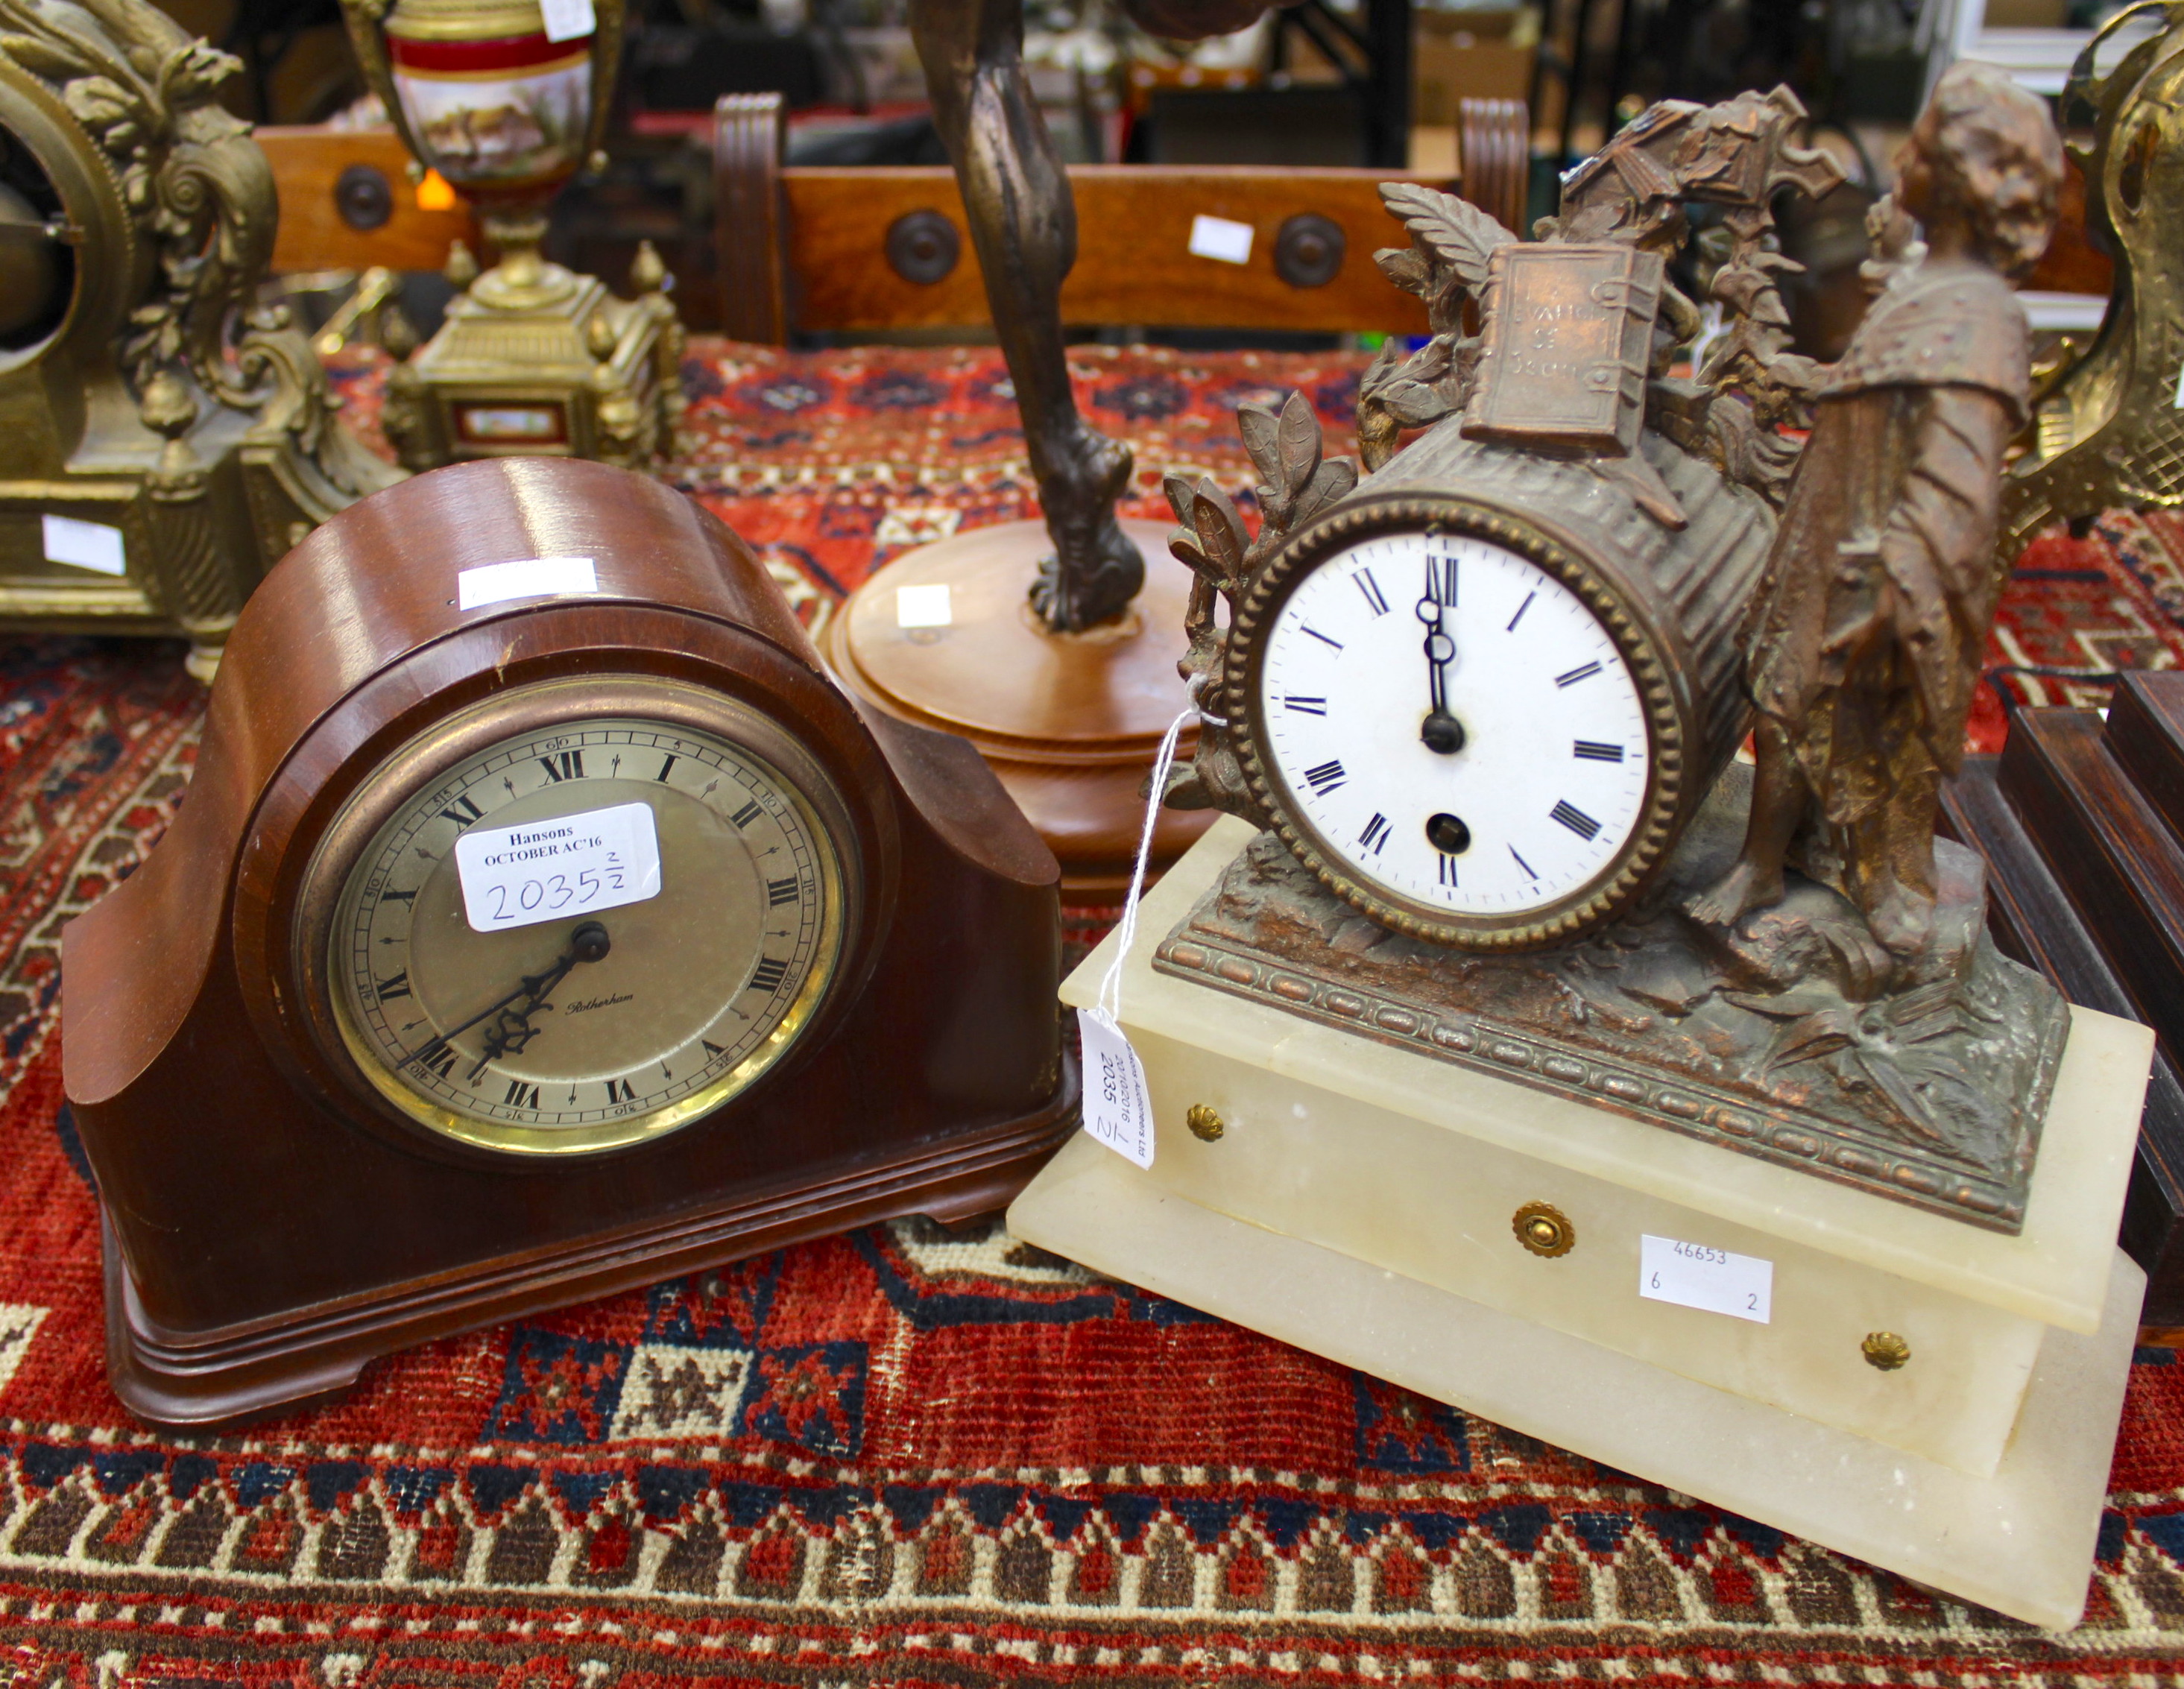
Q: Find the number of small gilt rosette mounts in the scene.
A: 3